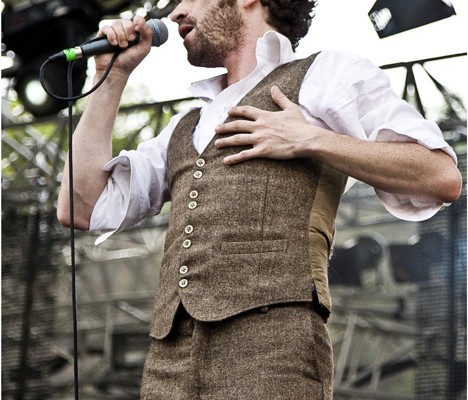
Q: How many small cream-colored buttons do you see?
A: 8